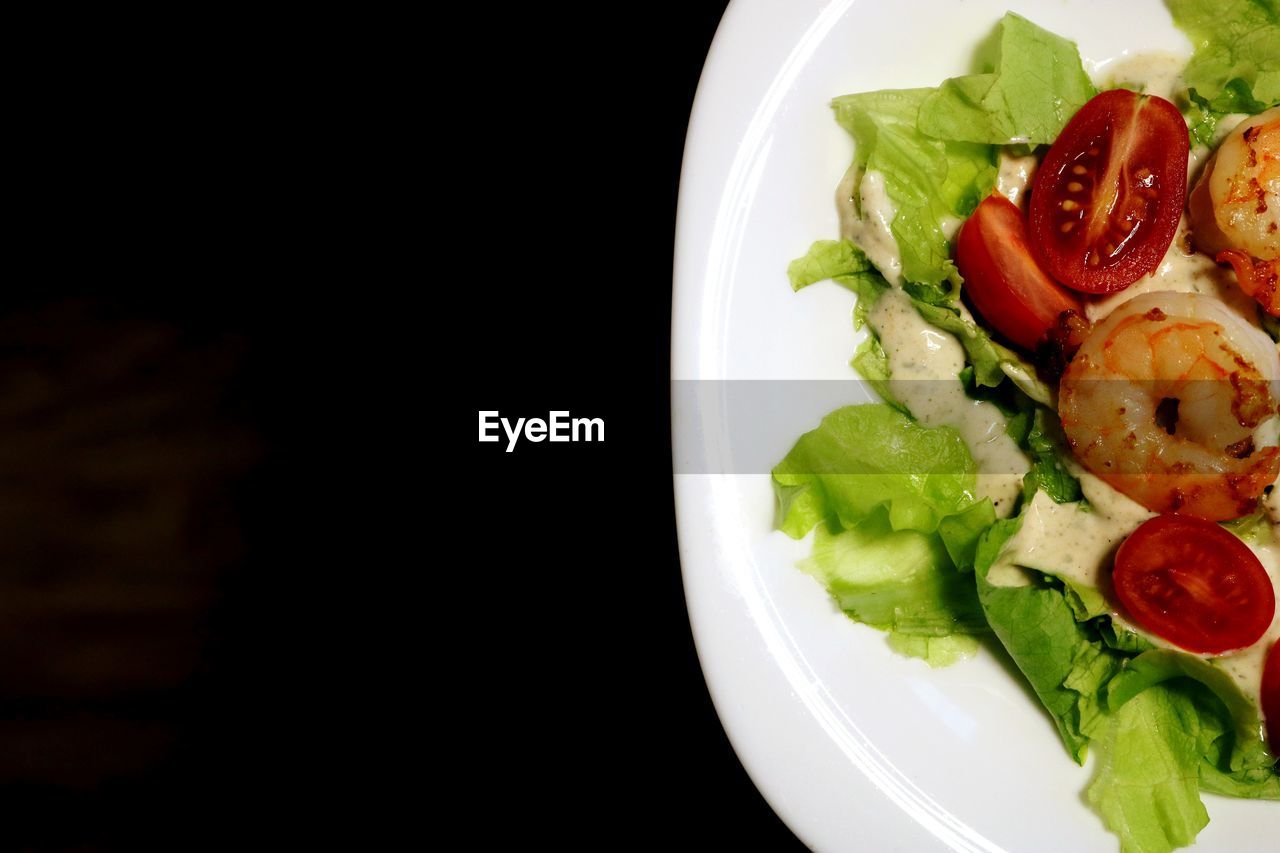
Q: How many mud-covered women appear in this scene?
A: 0